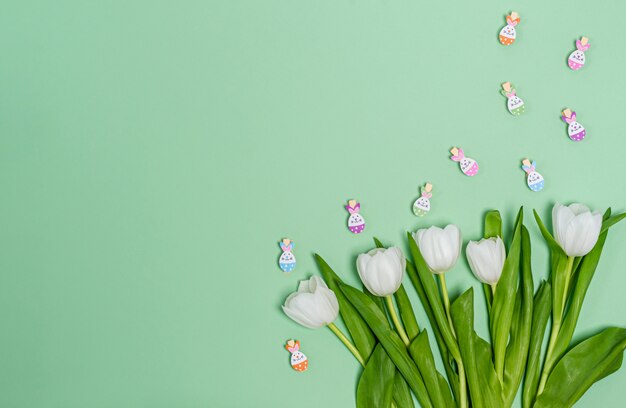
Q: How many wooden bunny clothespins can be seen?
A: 10